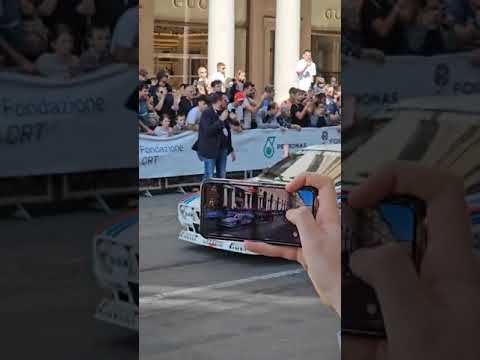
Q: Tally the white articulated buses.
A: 0